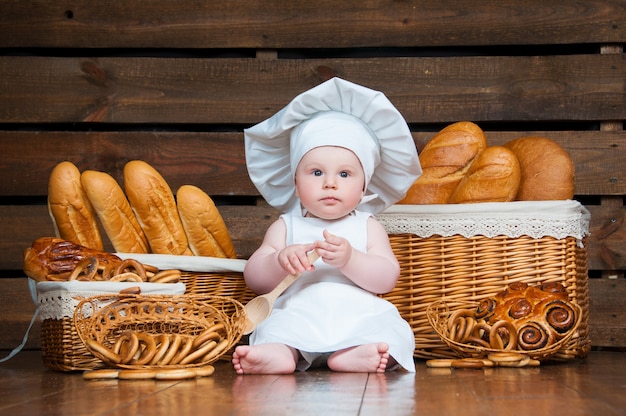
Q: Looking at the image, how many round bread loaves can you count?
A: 1